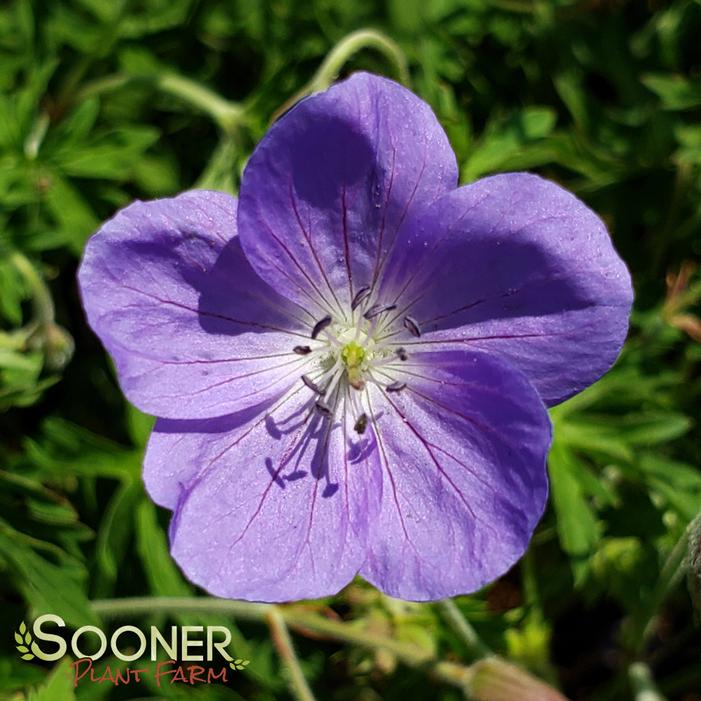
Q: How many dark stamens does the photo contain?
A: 10